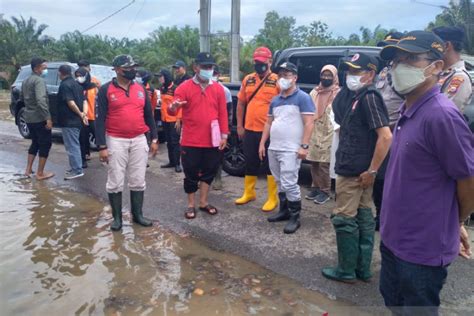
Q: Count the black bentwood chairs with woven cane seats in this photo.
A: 0